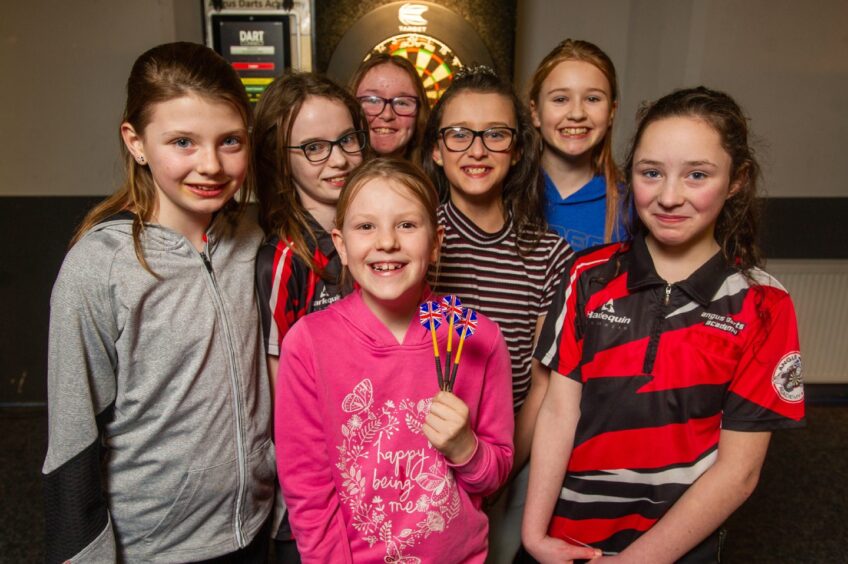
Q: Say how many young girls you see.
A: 7